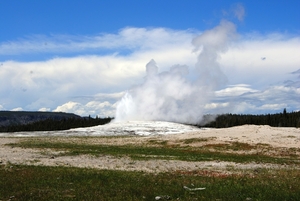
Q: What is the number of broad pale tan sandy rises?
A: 1